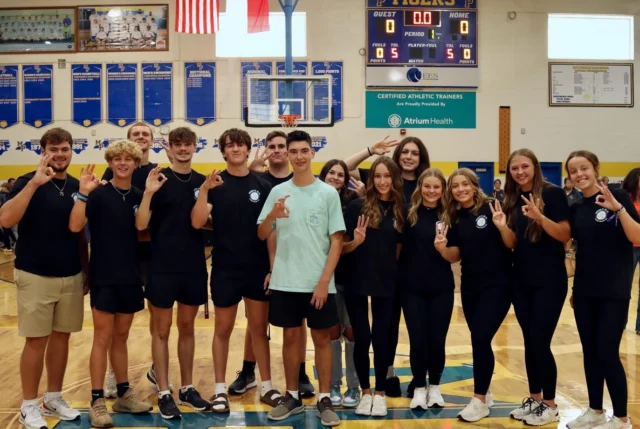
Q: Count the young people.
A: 14